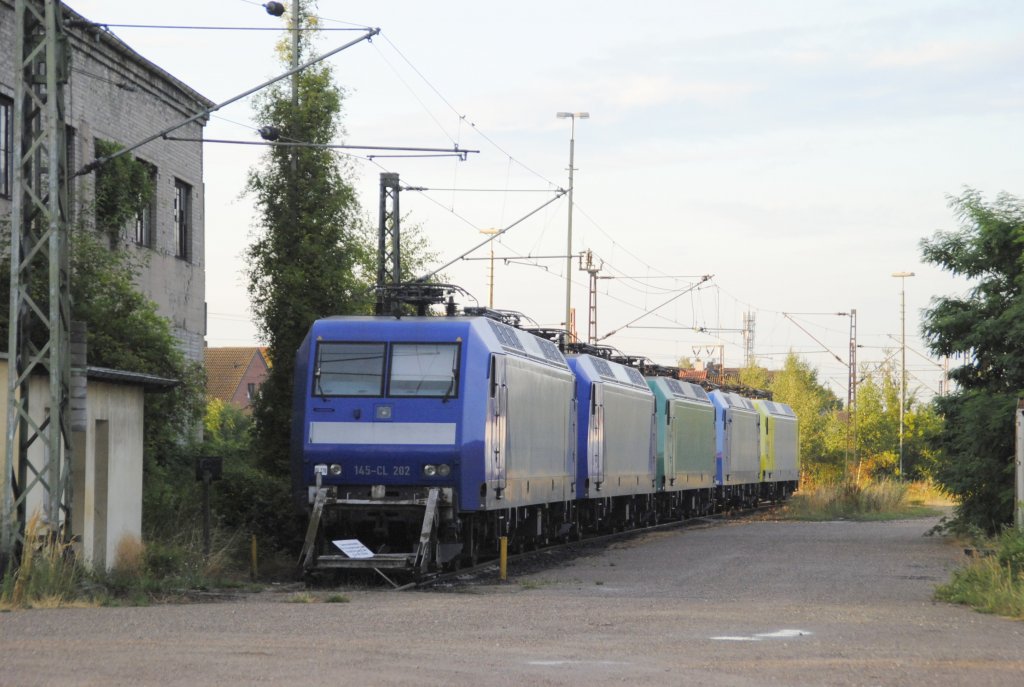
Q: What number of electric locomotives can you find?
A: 5